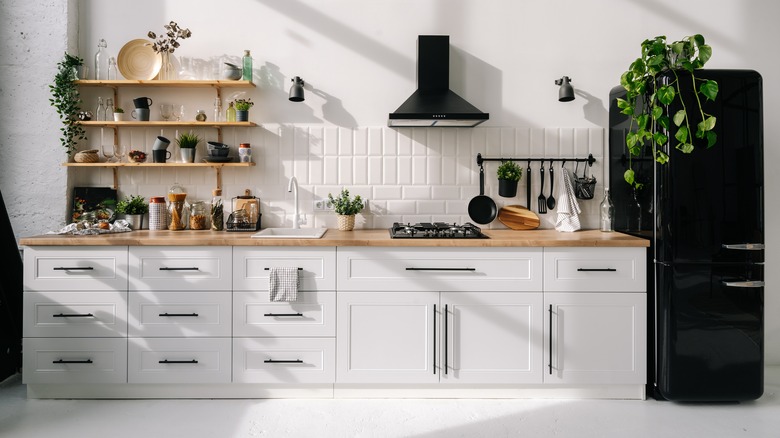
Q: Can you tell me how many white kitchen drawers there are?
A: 11